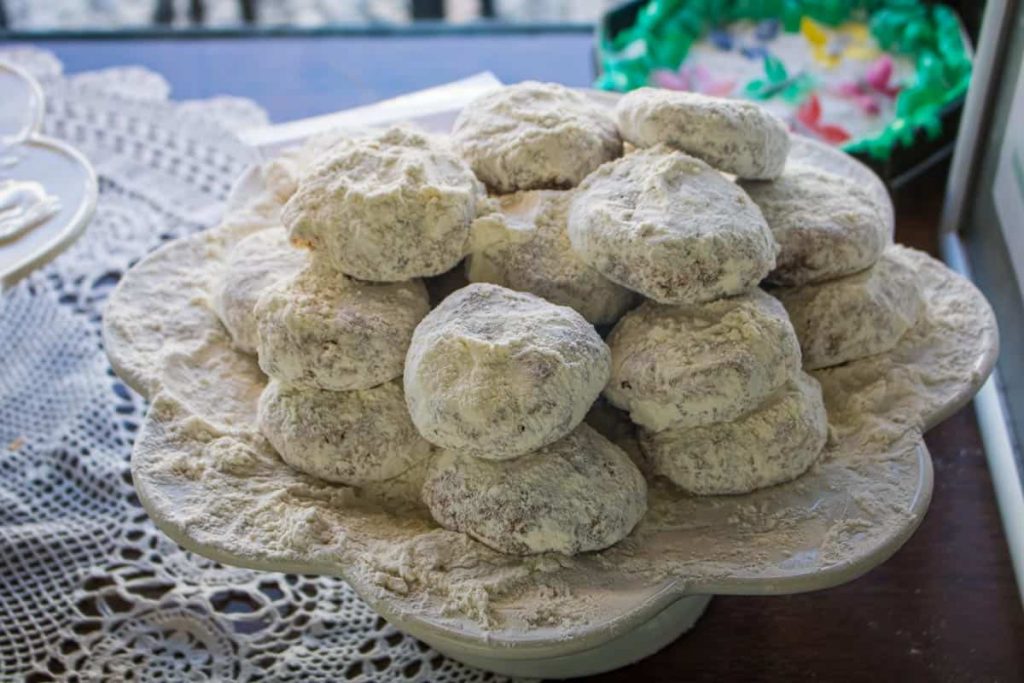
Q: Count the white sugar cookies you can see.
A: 14